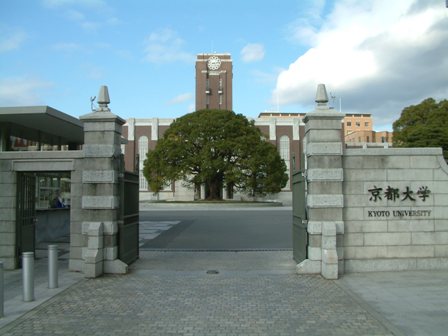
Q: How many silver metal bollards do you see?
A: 3